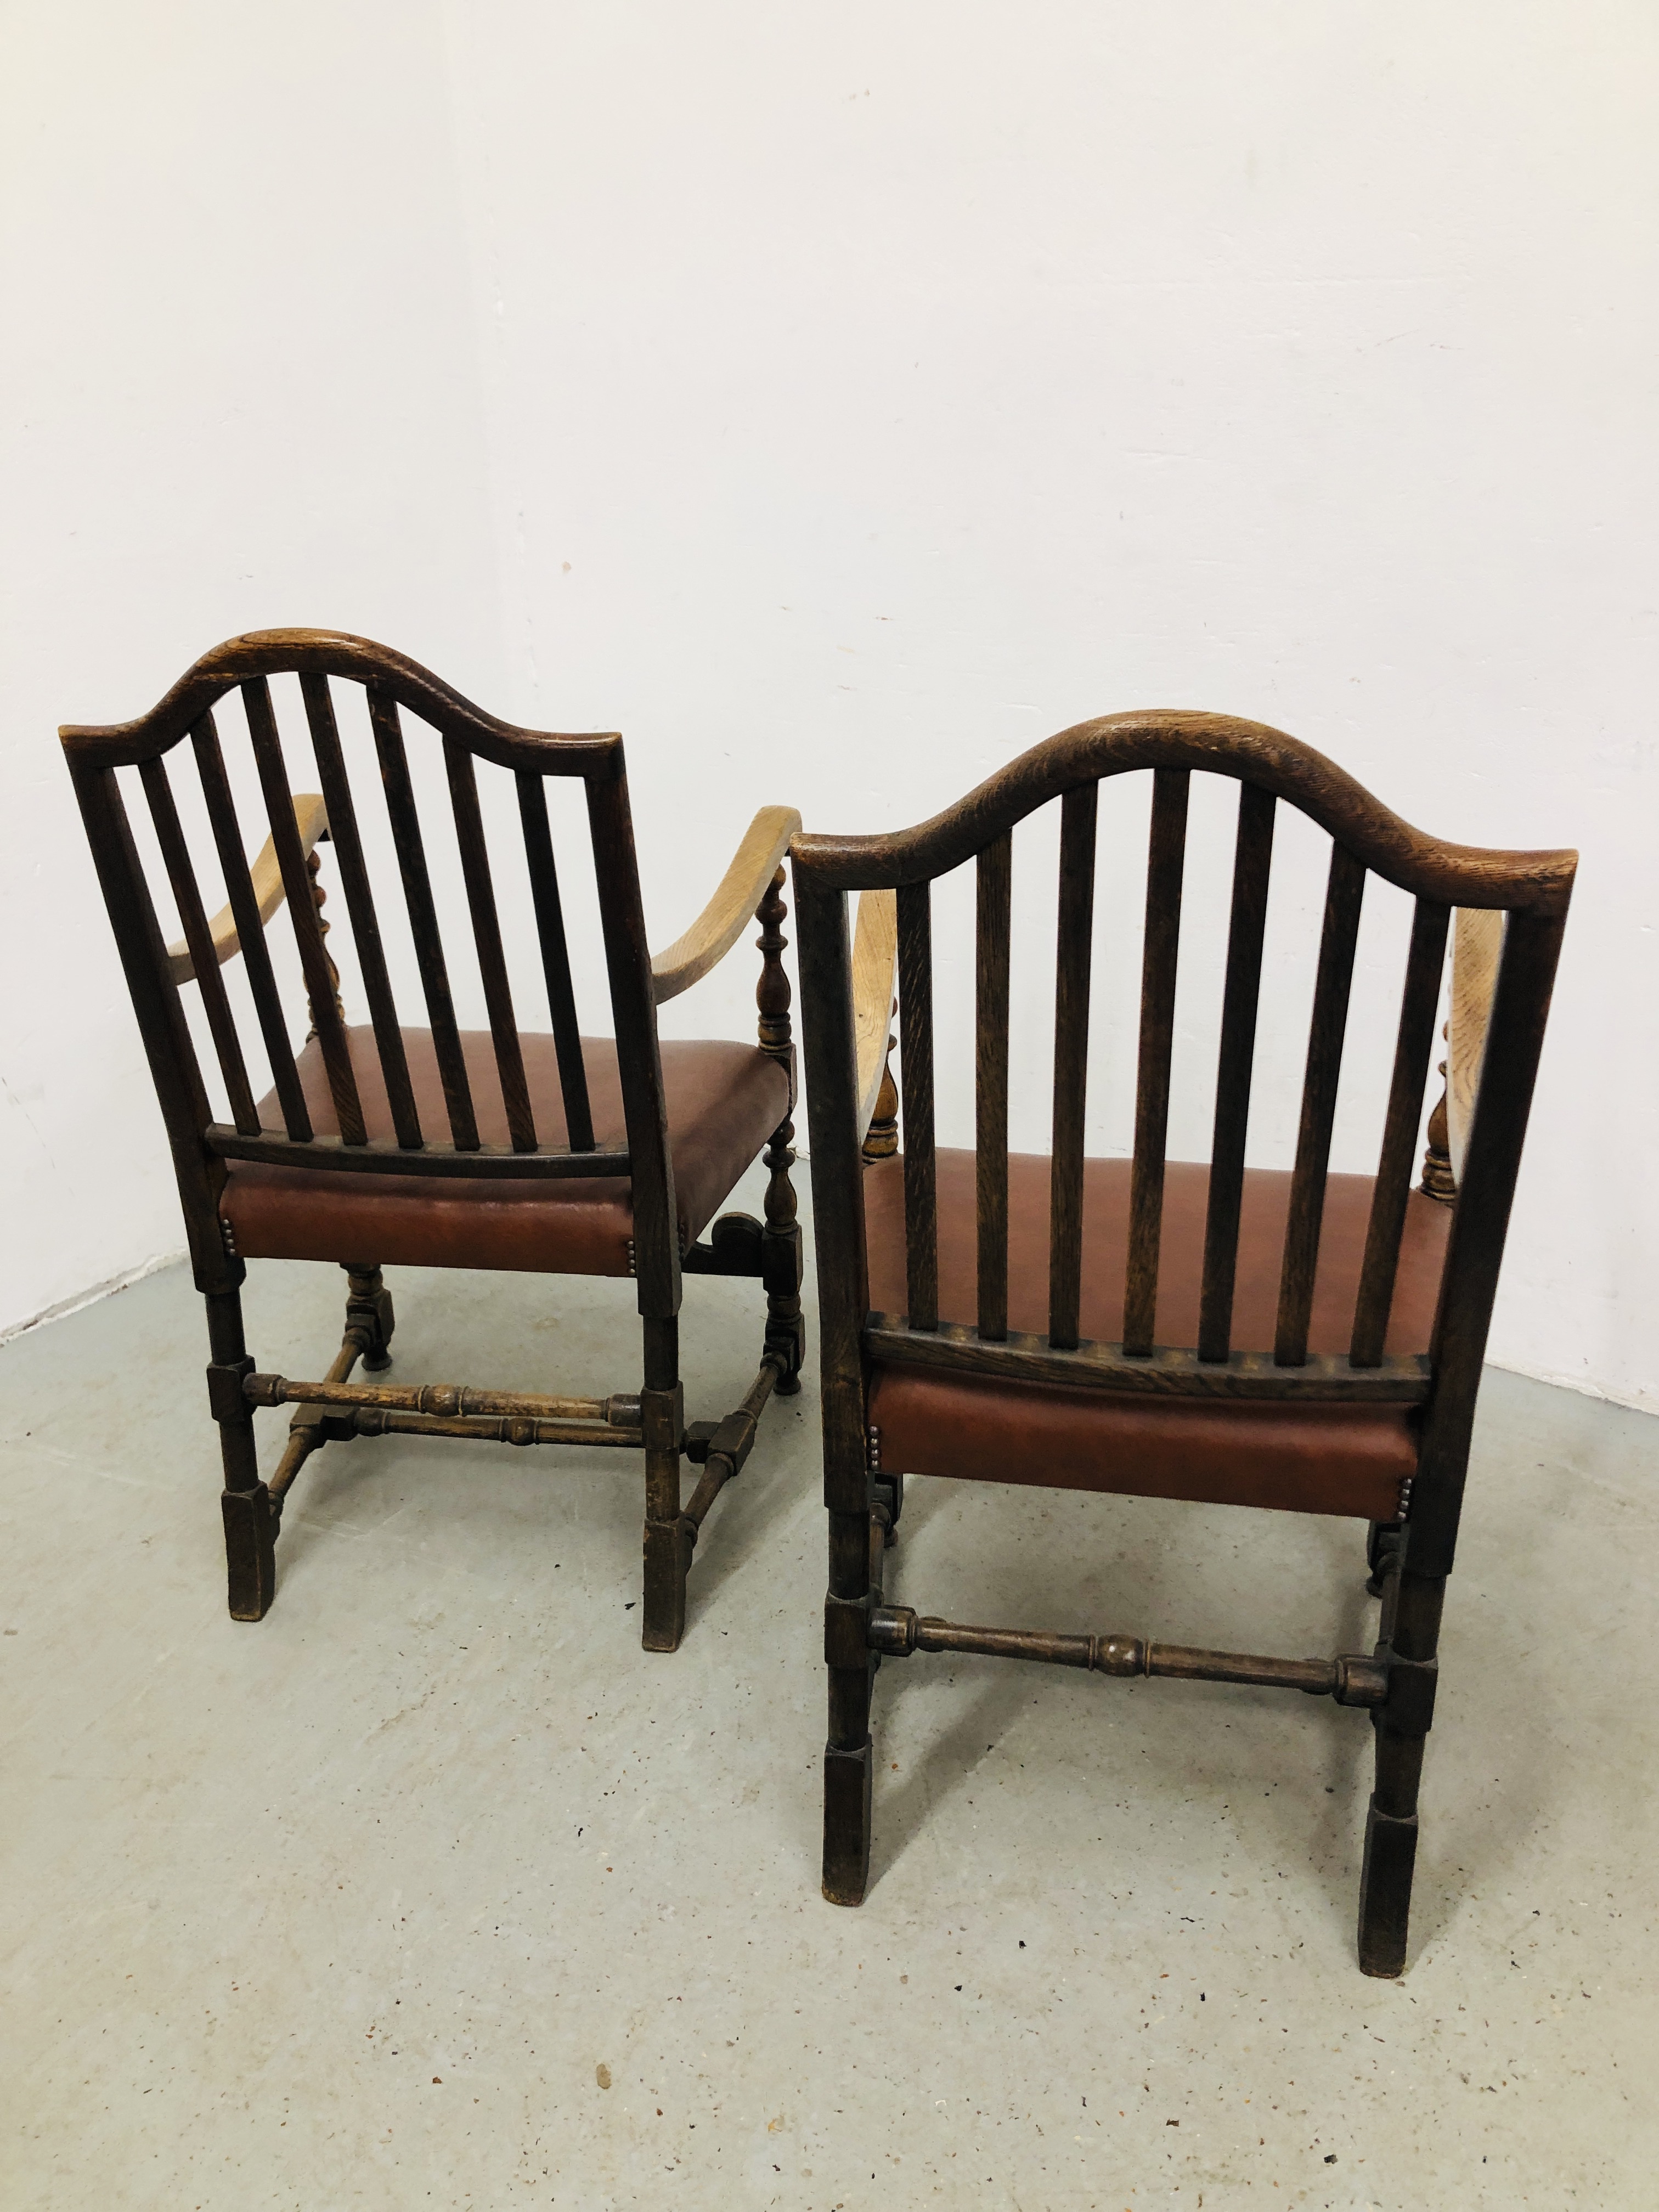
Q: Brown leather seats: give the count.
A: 2